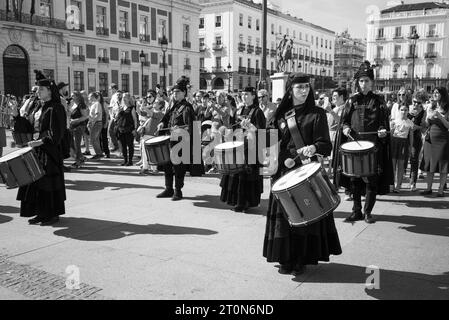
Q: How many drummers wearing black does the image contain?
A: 5